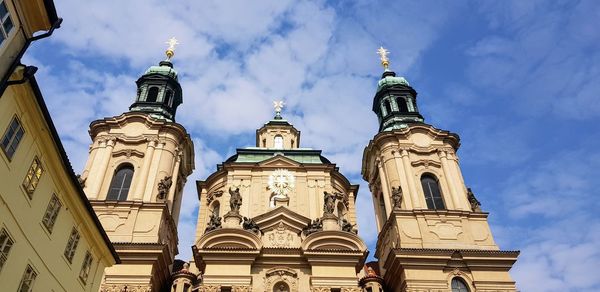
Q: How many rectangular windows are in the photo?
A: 8